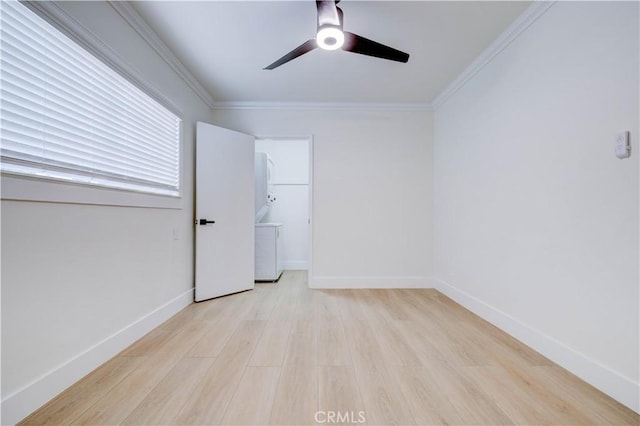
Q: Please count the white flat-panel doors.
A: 1